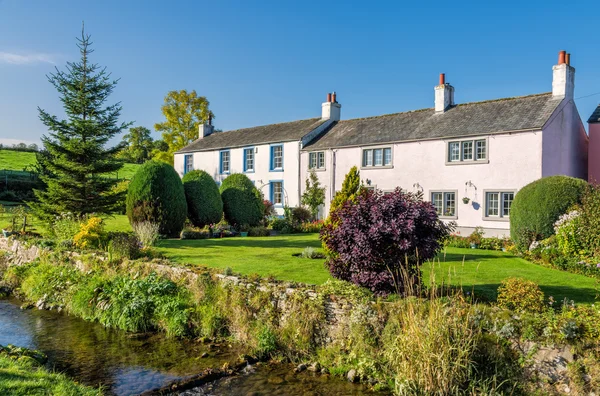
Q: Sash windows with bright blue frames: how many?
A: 5